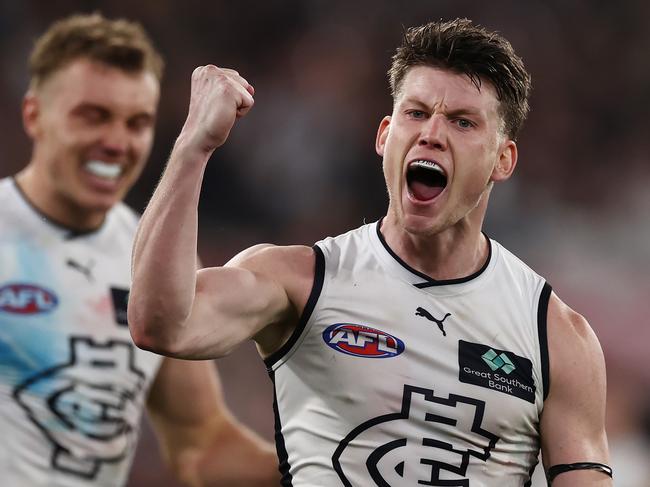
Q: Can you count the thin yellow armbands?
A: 0